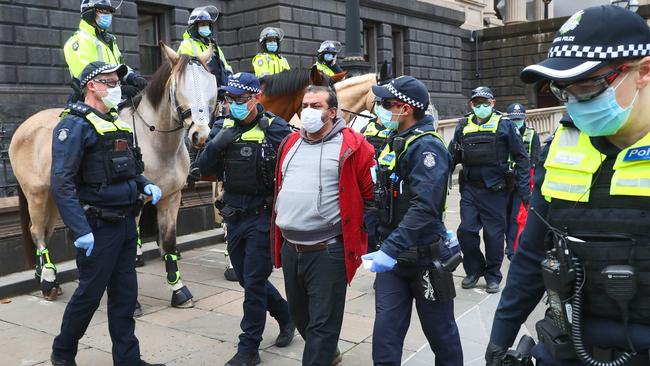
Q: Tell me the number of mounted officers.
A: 4